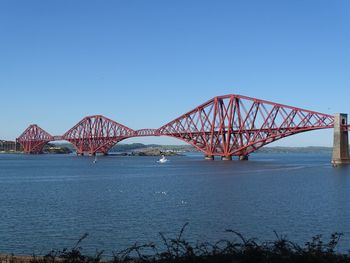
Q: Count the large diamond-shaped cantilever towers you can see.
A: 3